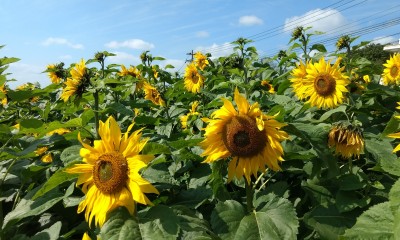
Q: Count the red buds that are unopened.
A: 0